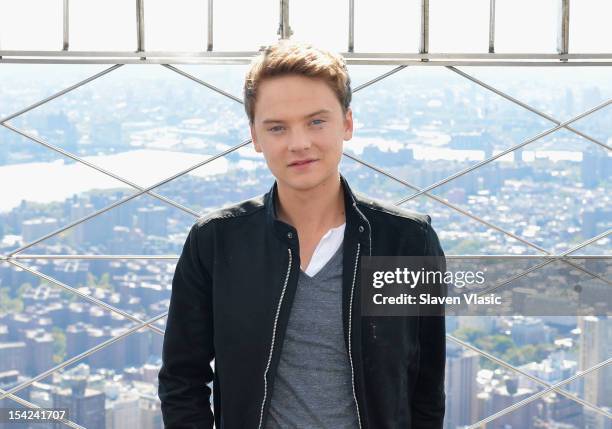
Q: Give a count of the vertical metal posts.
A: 8